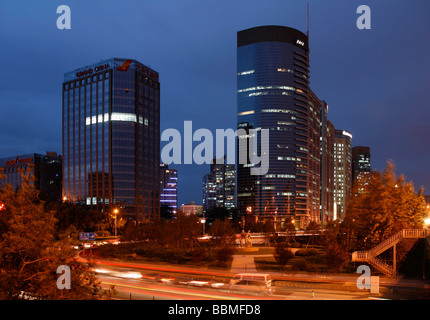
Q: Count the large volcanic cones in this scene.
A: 0